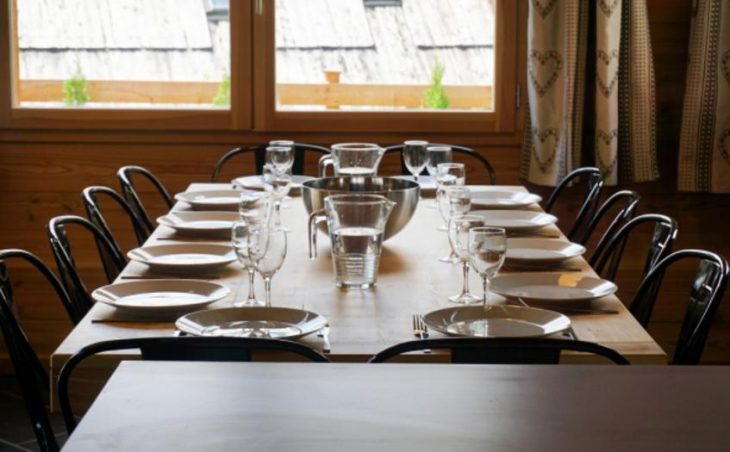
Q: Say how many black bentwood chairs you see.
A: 12